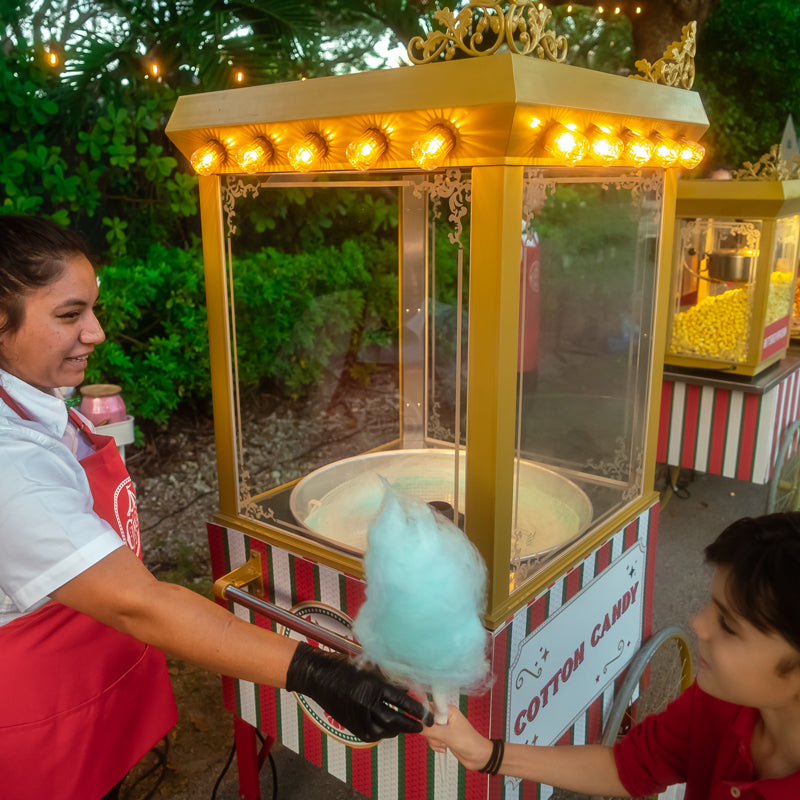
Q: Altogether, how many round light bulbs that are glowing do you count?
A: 10